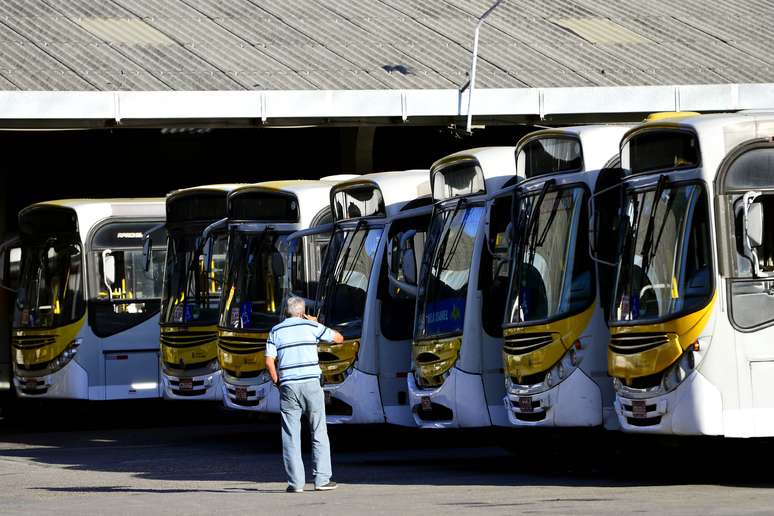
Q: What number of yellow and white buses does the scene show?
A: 7